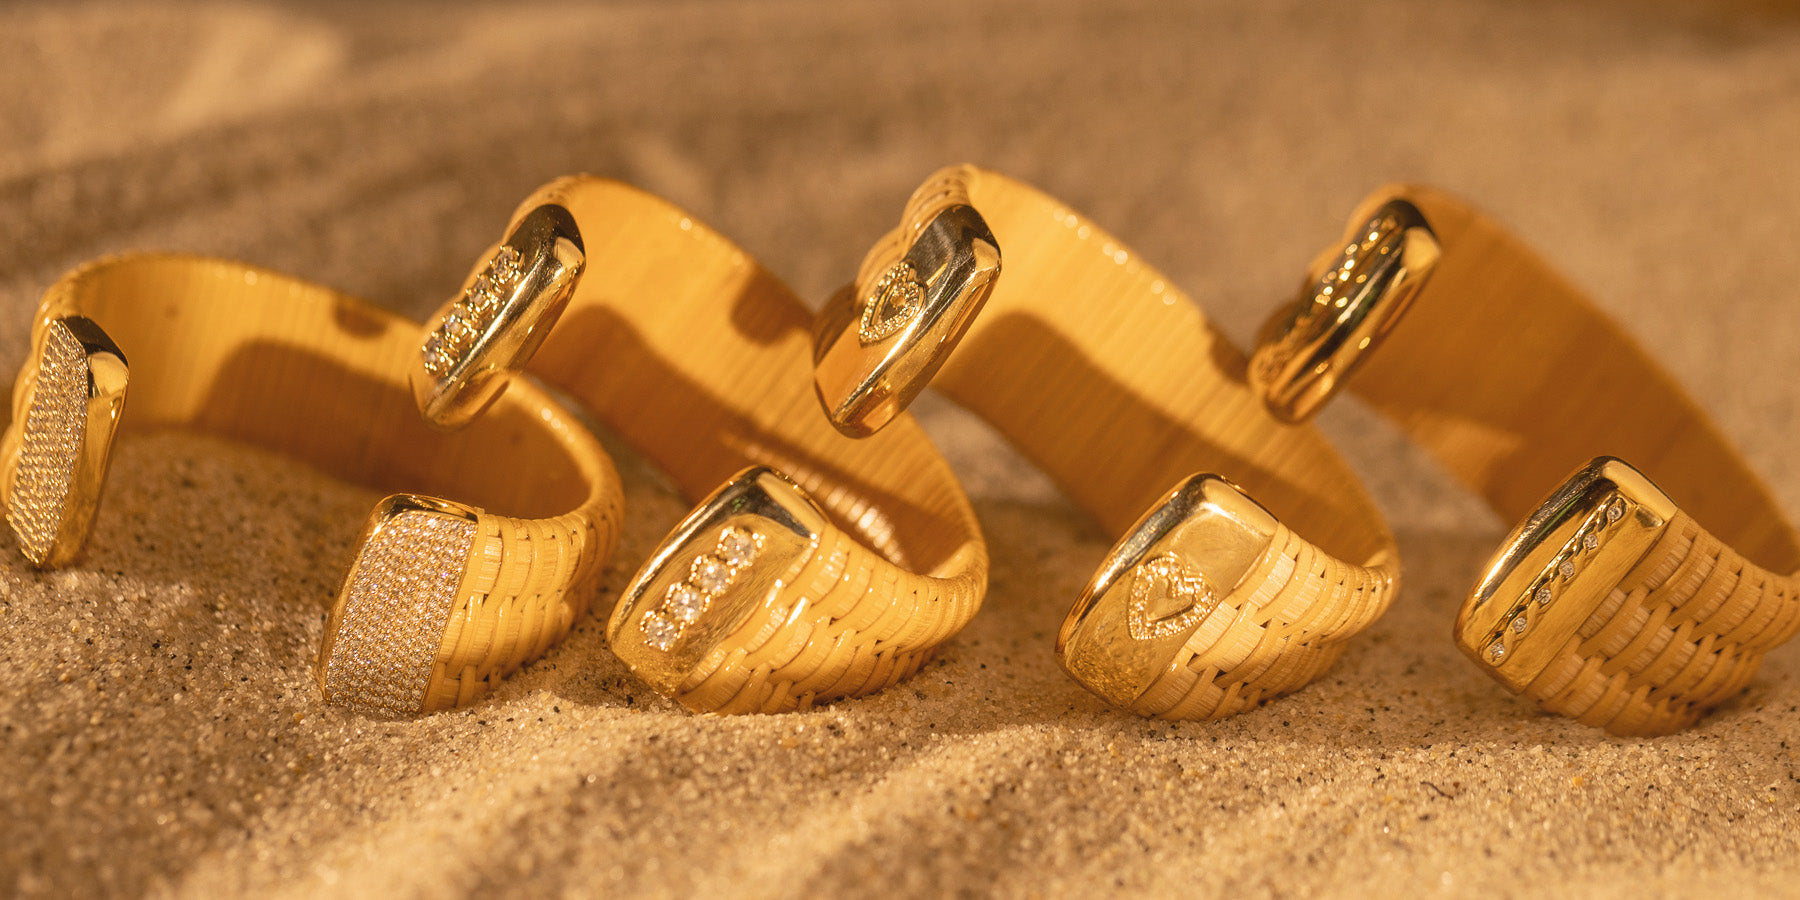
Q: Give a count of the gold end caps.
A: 8